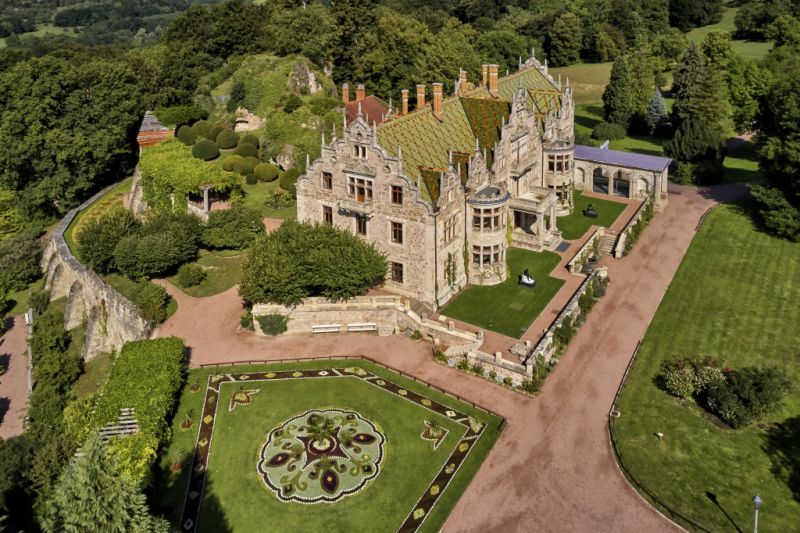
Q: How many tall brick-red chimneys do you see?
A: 8